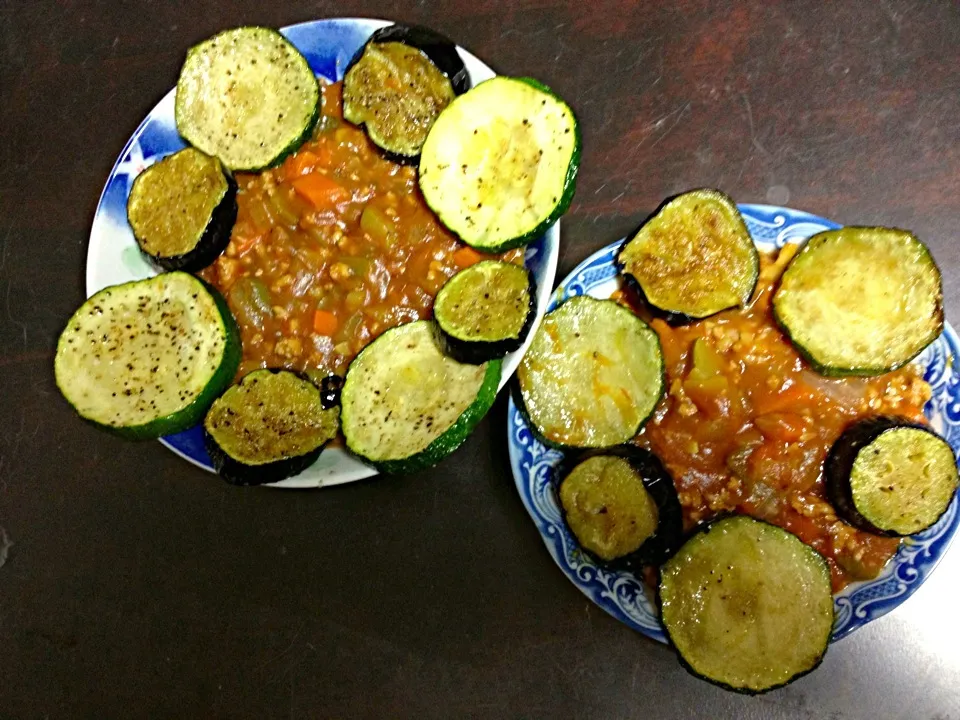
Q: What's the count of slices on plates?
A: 14